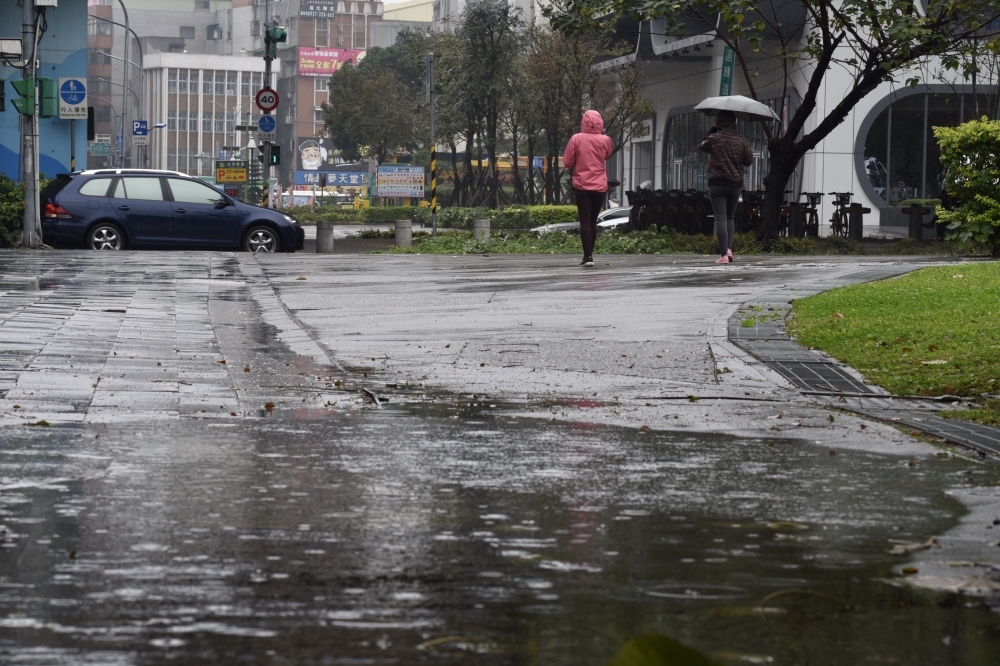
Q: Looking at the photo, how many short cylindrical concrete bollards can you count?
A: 3